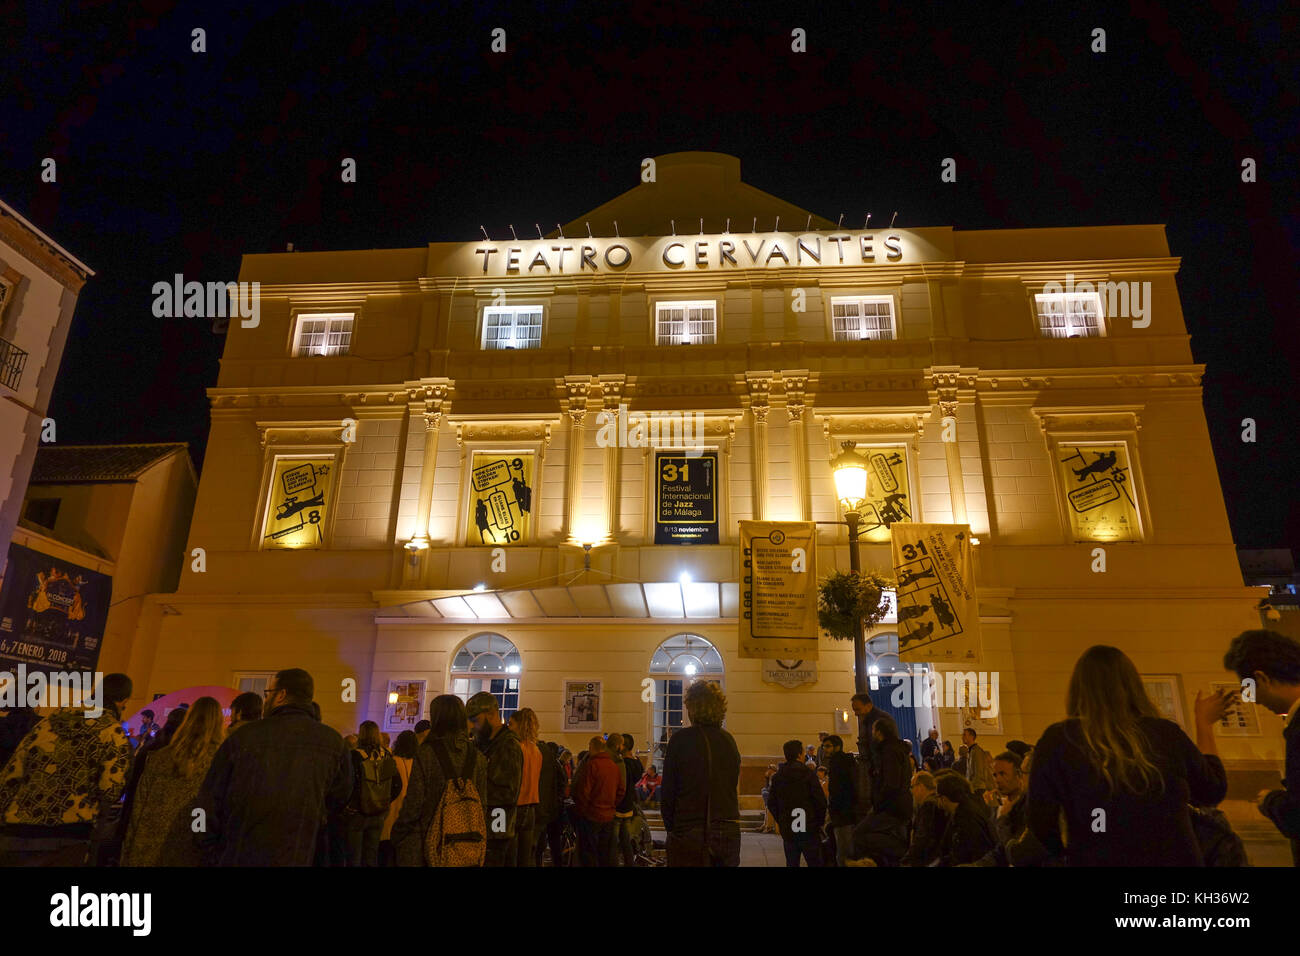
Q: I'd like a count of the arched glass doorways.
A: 3